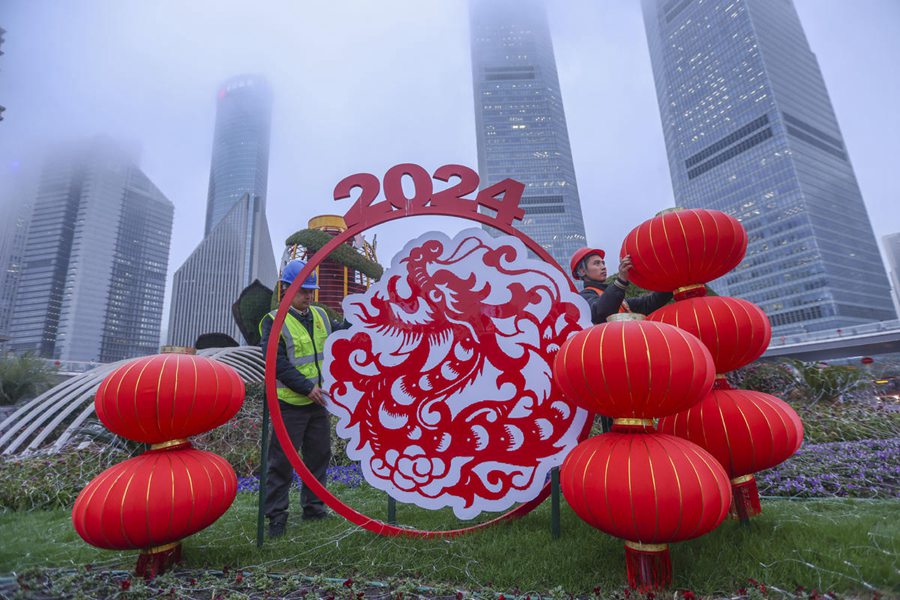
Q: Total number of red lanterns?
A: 7